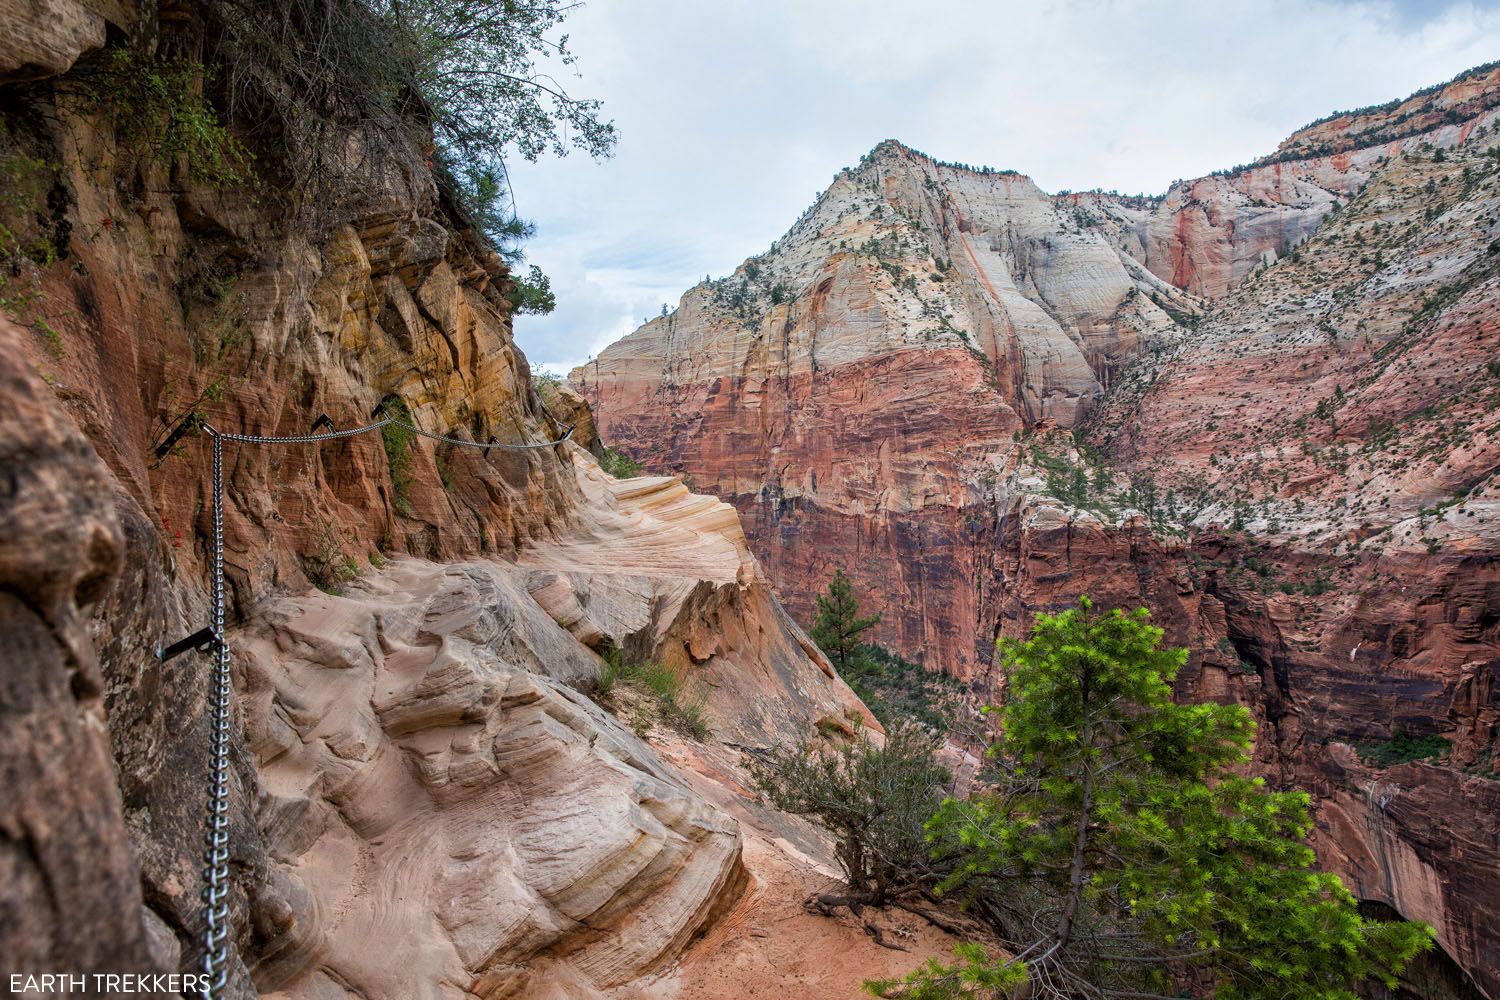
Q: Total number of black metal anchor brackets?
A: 6